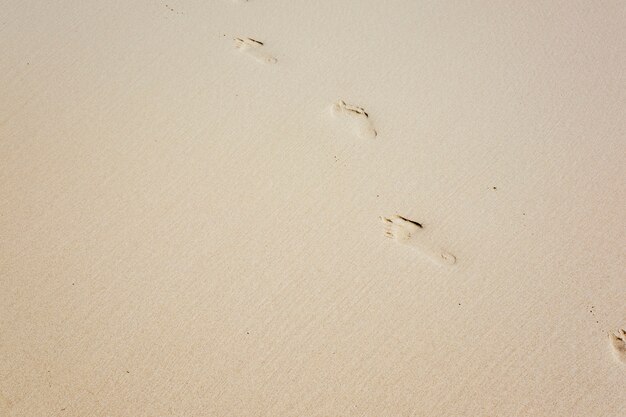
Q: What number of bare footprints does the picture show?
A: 4